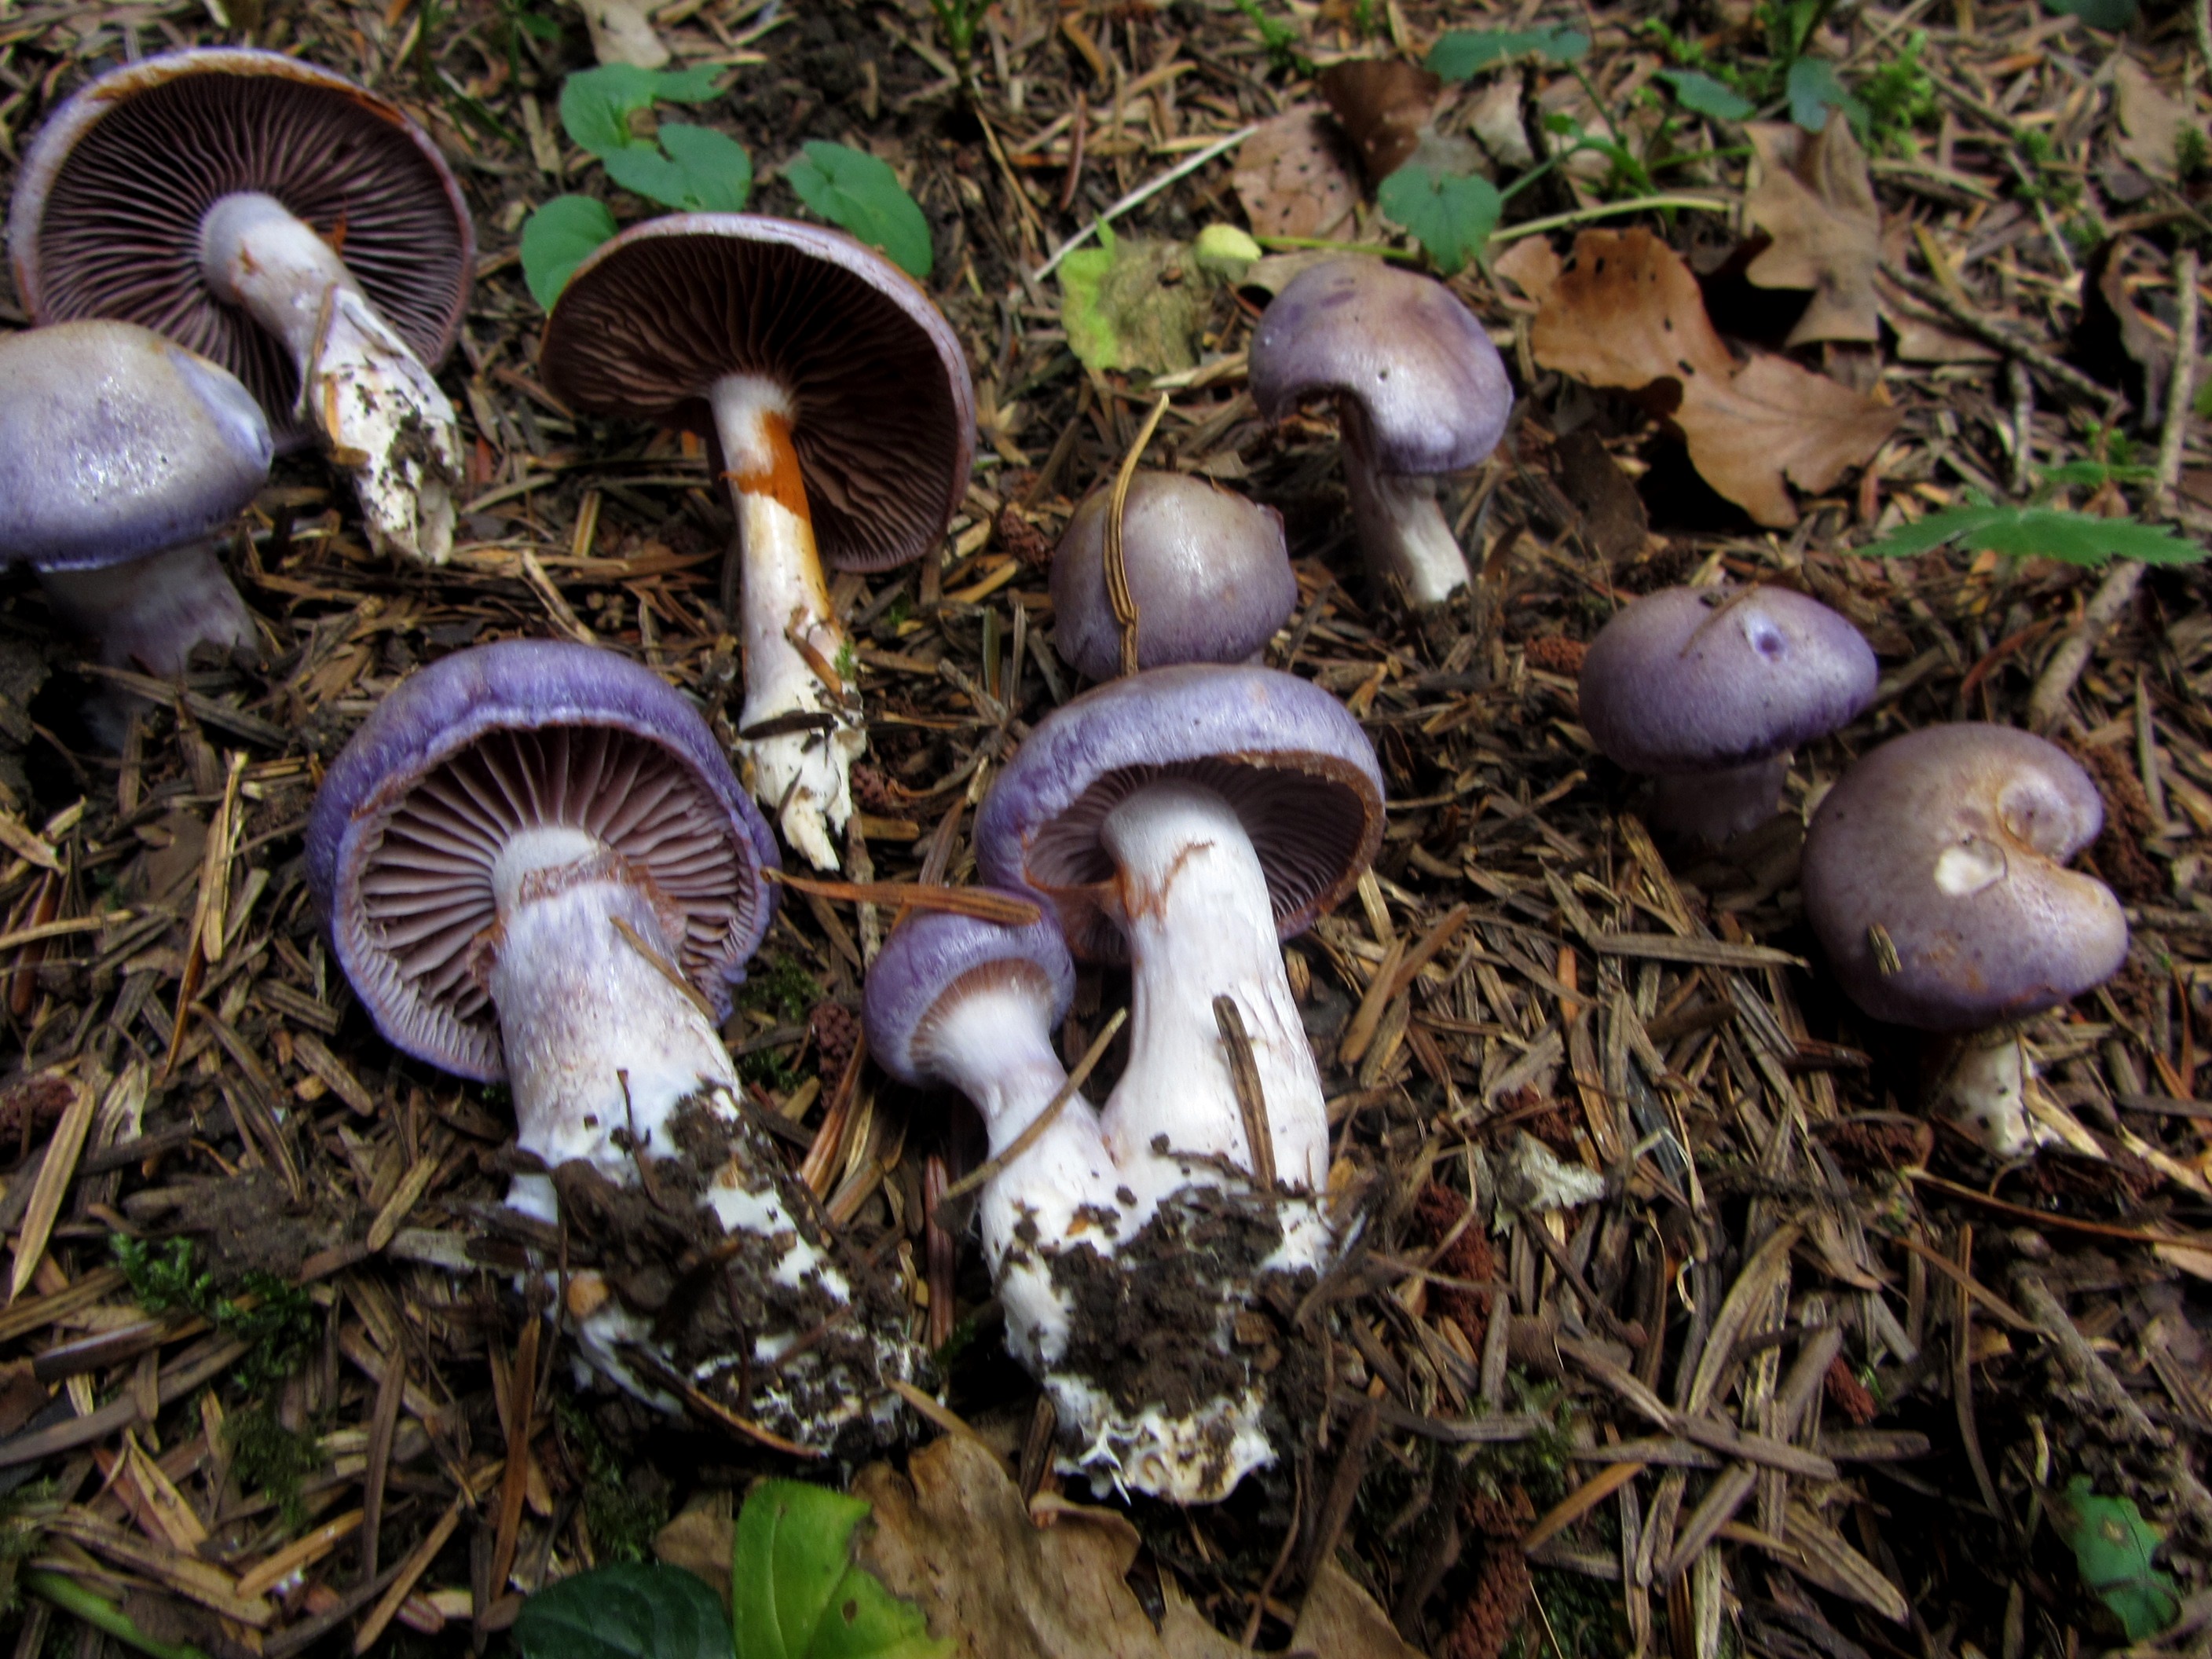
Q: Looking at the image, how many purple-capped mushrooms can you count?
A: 10